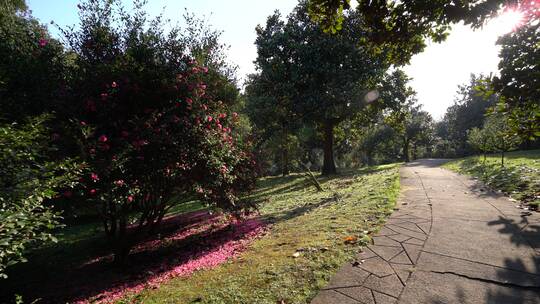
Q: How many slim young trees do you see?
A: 2